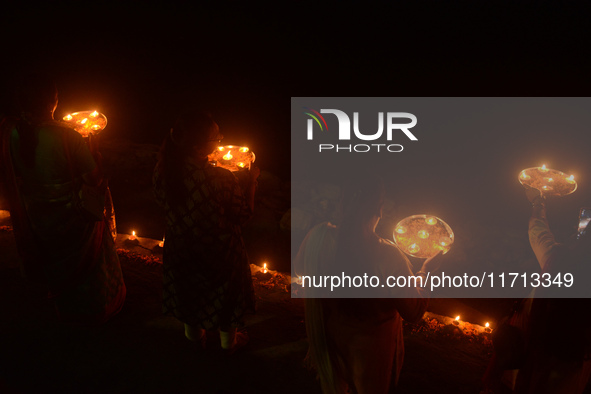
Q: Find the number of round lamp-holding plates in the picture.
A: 4